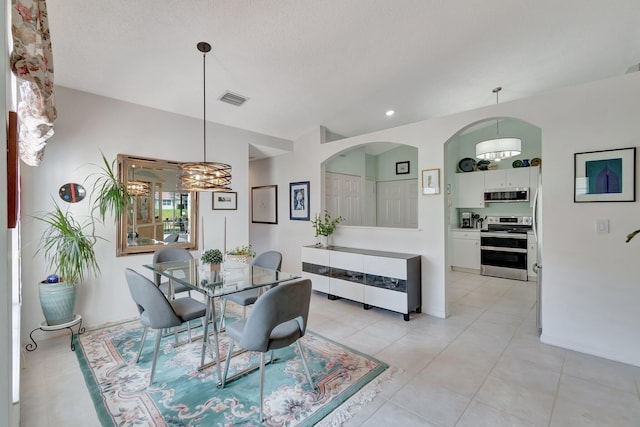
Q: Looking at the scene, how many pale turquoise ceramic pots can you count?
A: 1